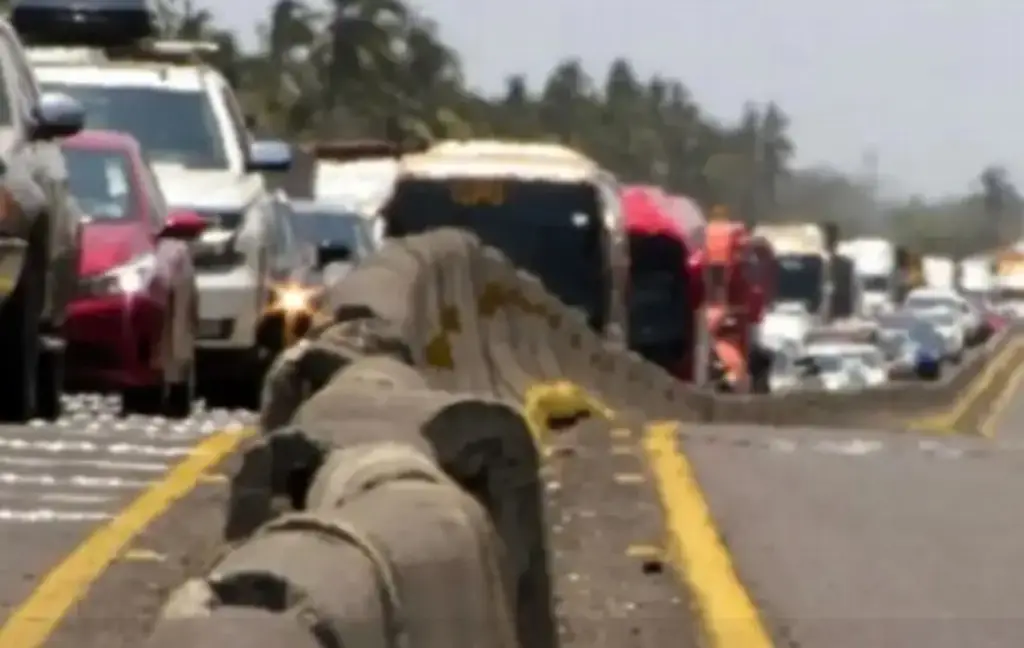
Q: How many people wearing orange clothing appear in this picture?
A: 0